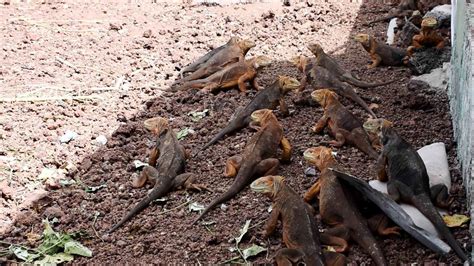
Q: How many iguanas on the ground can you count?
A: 14